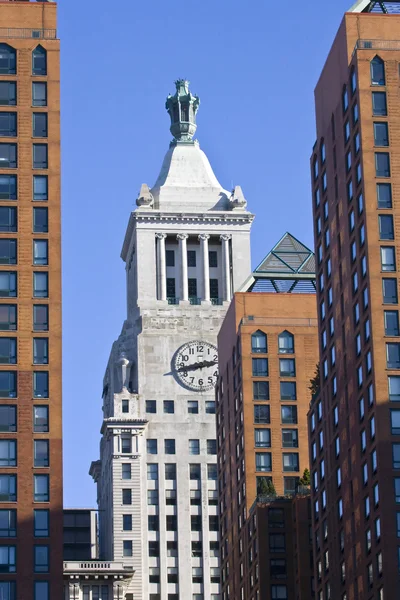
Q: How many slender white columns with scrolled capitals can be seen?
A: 4